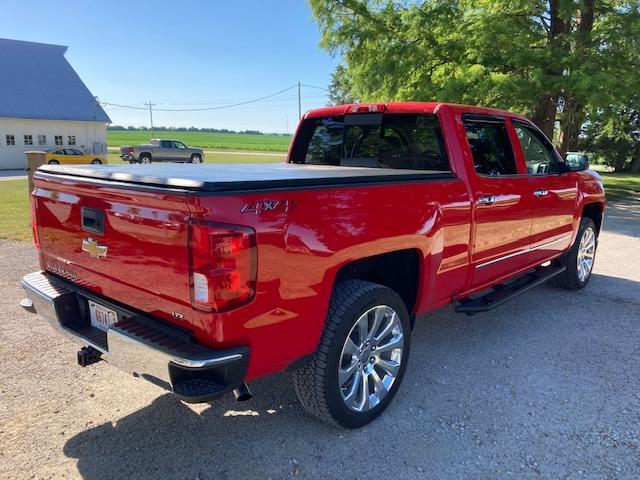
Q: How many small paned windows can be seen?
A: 5